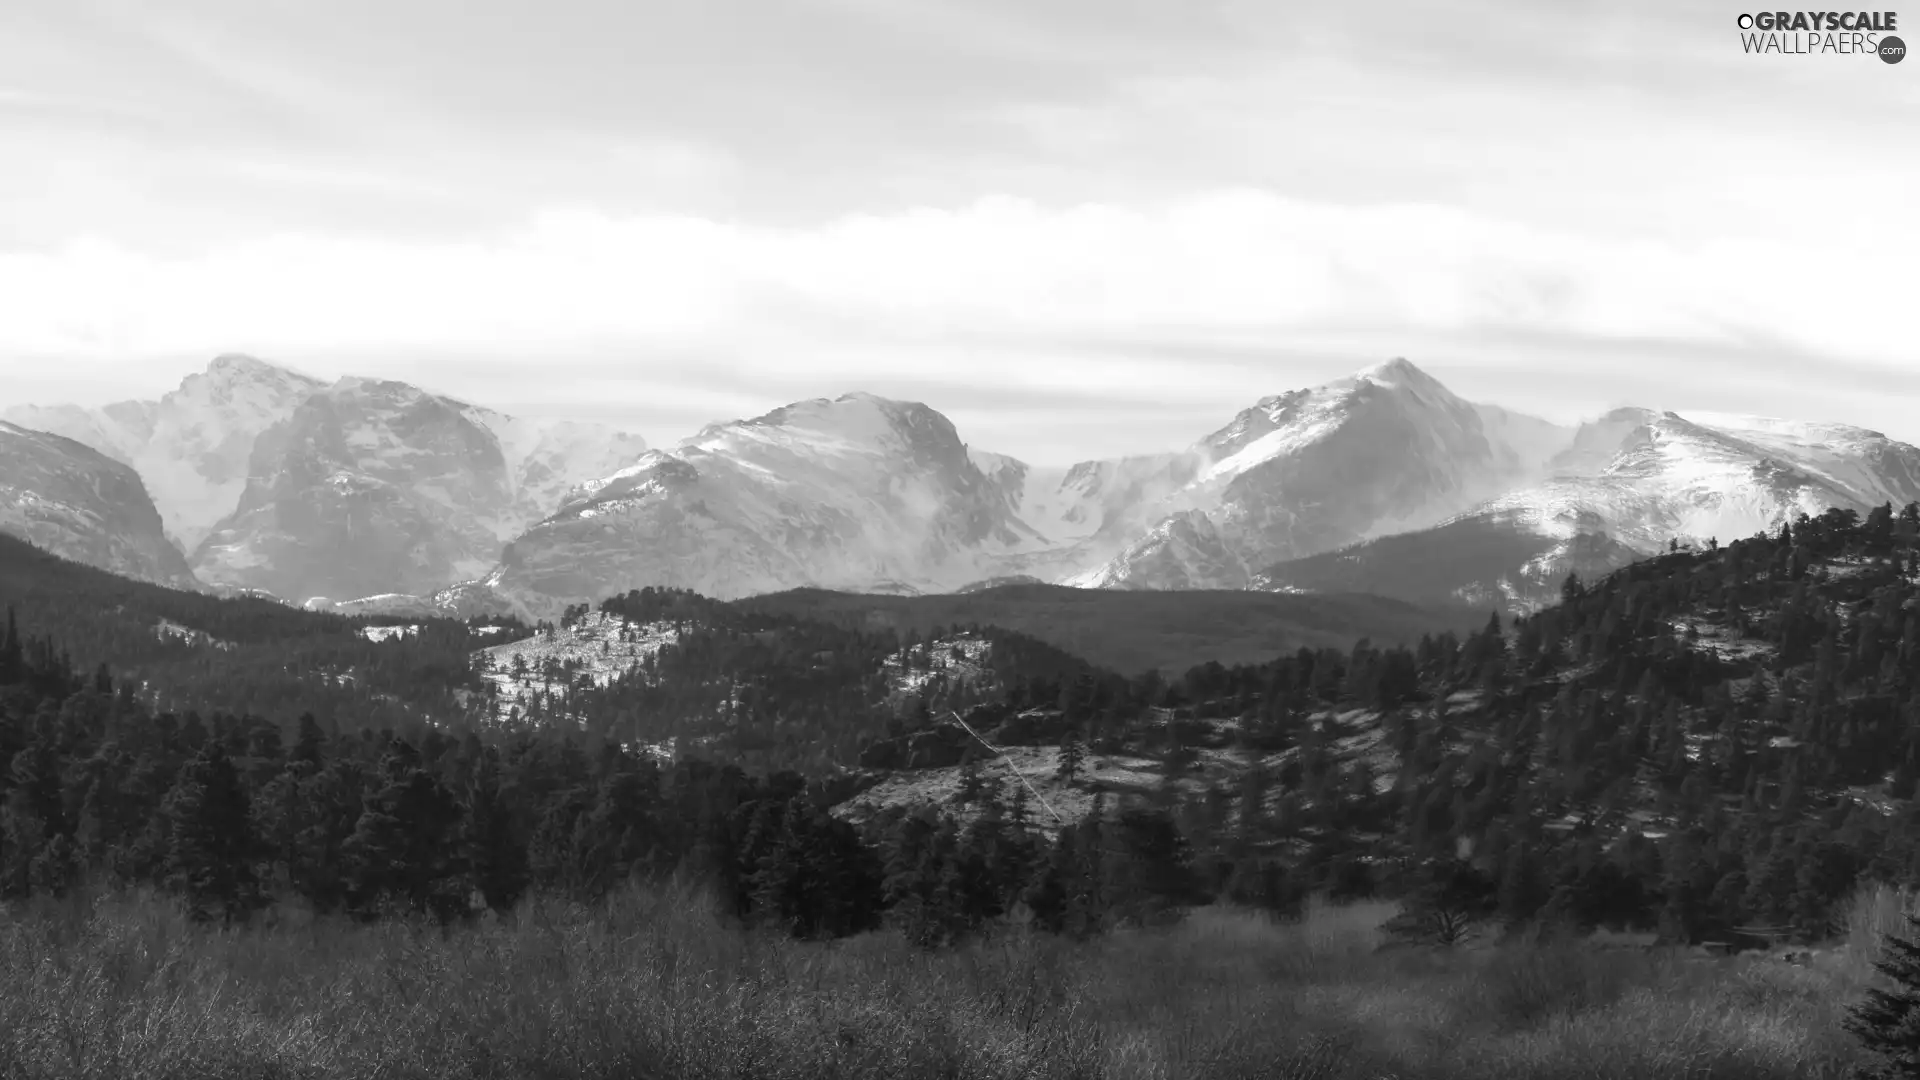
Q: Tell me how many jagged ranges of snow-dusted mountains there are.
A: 1